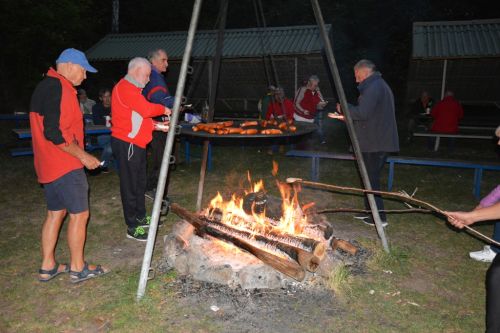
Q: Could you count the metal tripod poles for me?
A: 3